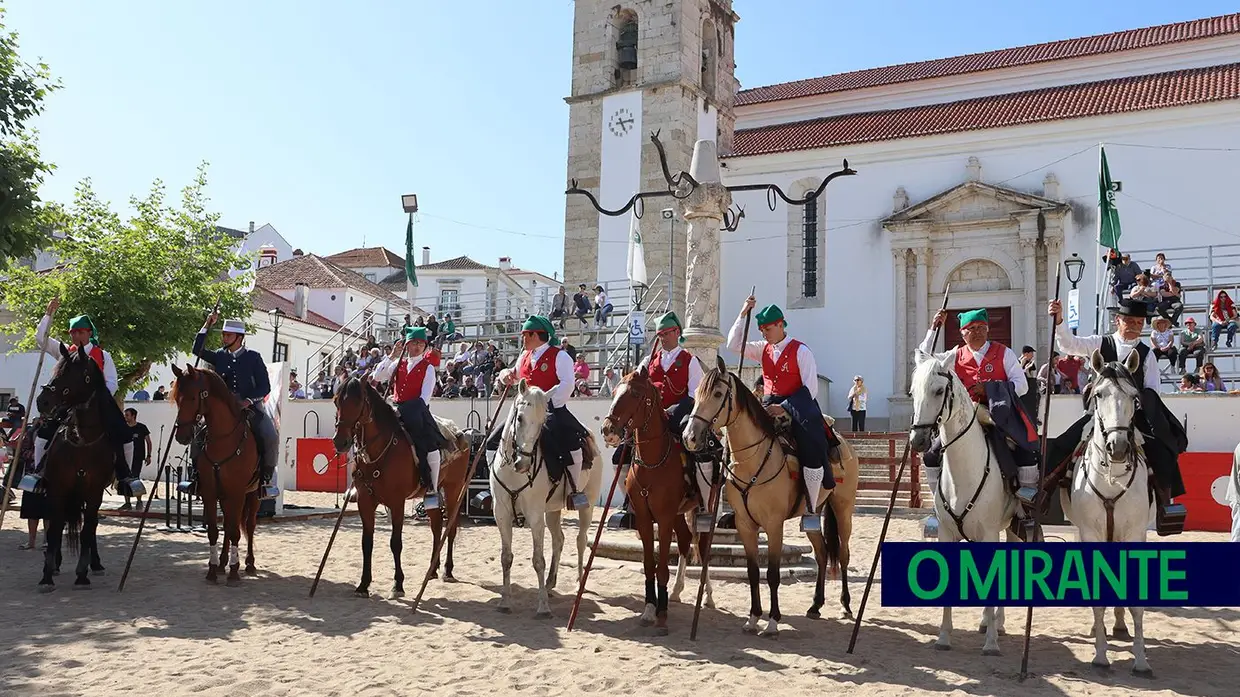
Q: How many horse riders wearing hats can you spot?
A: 8